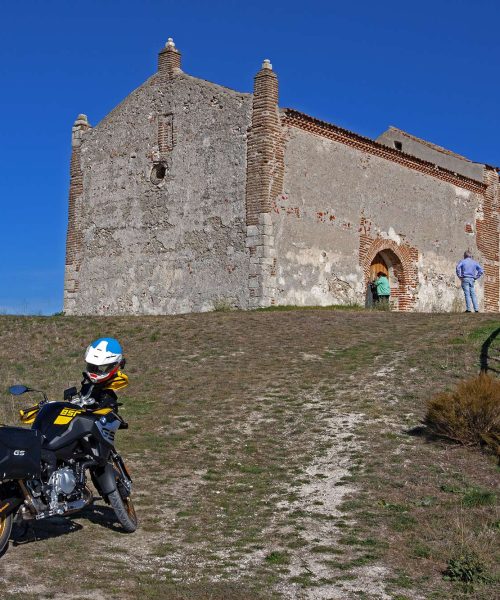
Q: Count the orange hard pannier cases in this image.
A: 0